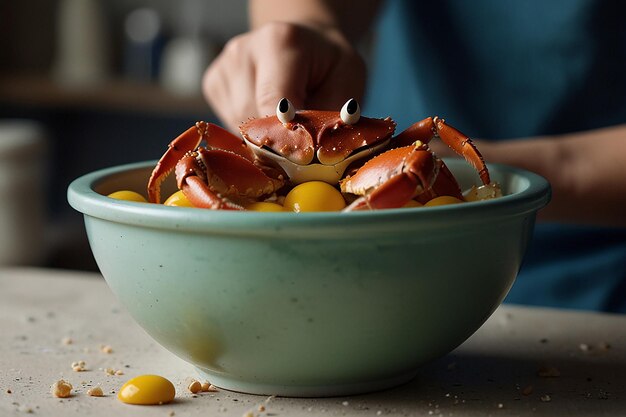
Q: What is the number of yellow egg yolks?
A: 7